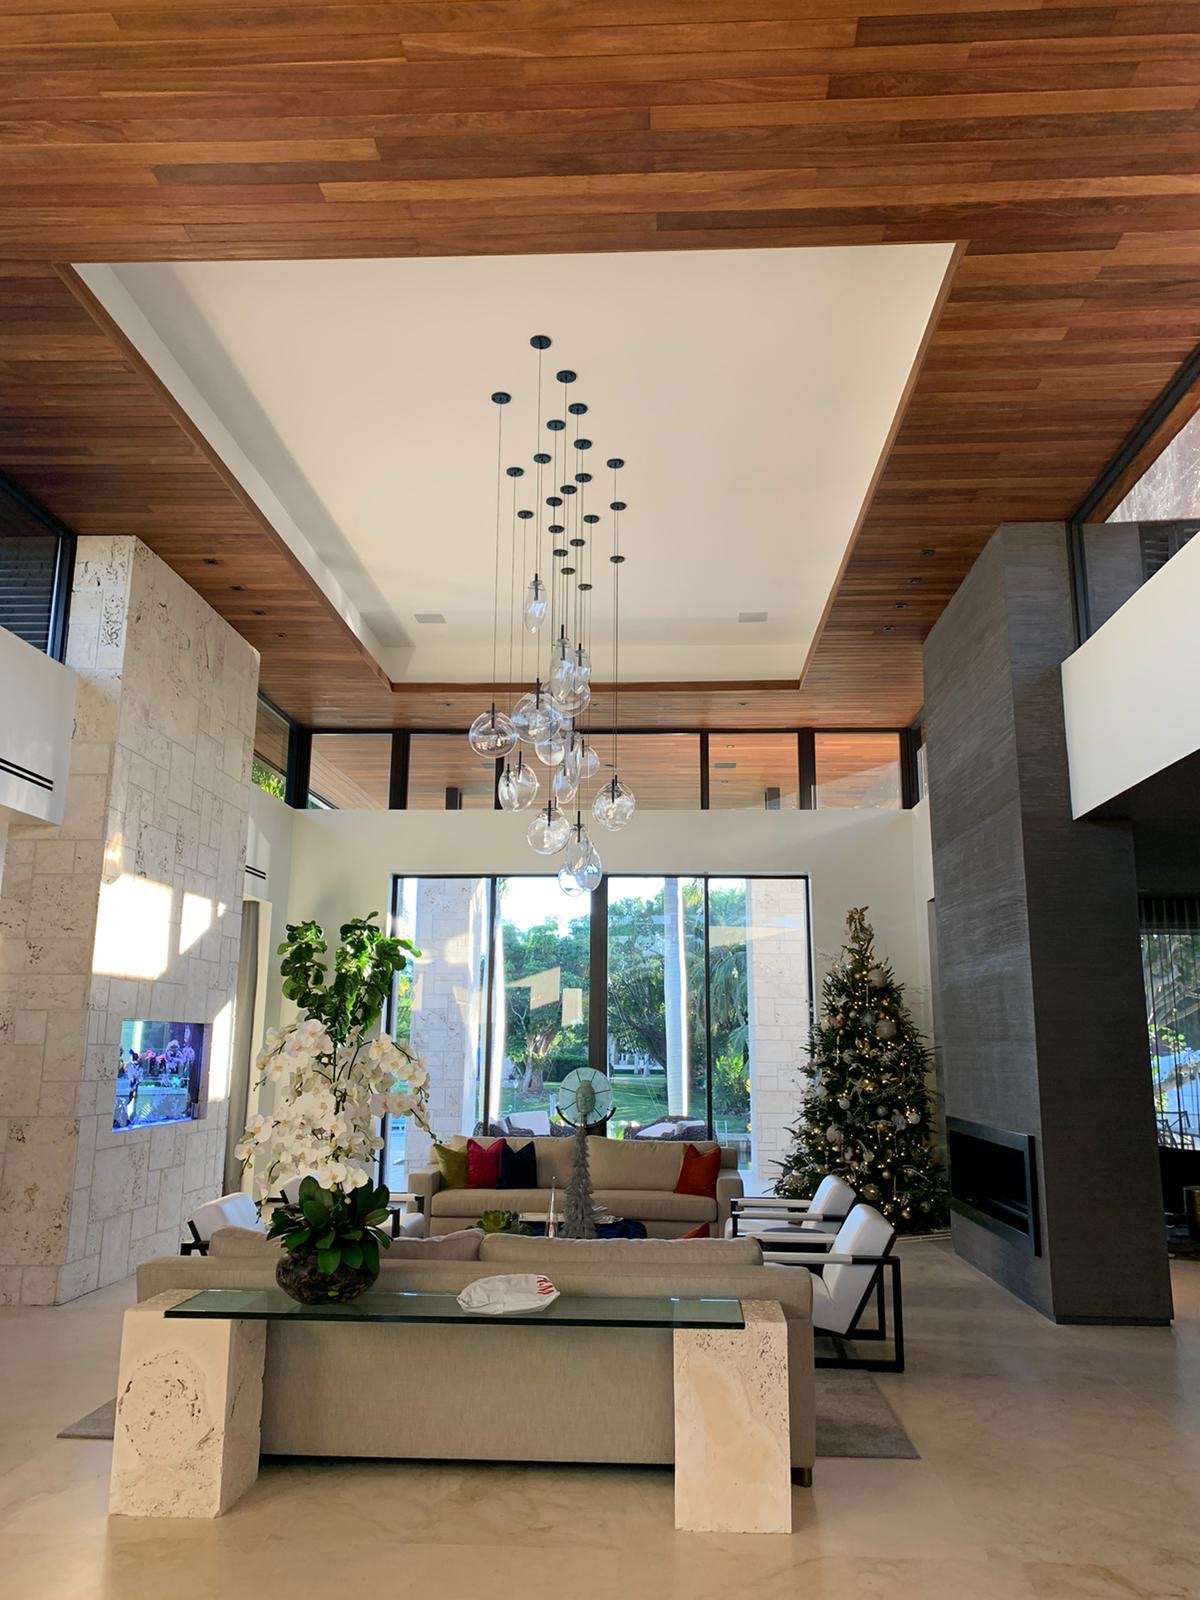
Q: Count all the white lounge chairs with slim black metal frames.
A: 4